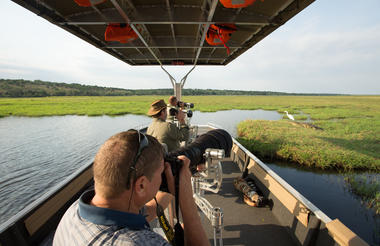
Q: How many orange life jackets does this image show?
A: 4